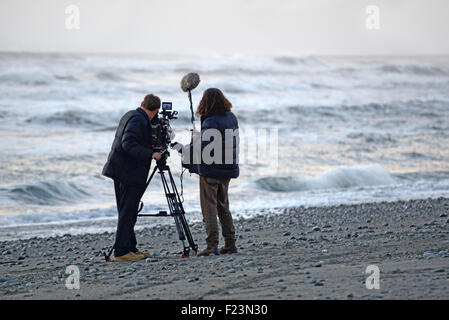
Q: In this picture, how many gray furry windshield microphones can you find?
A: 1